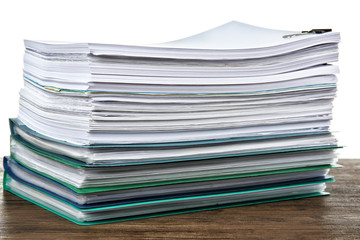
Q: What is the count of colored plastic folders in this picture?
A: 4